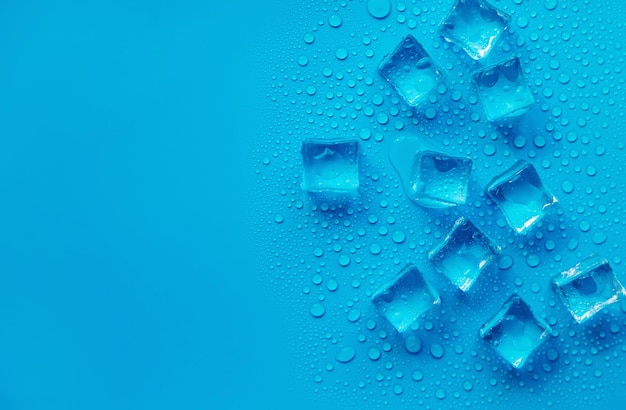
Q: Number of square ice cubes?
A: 10